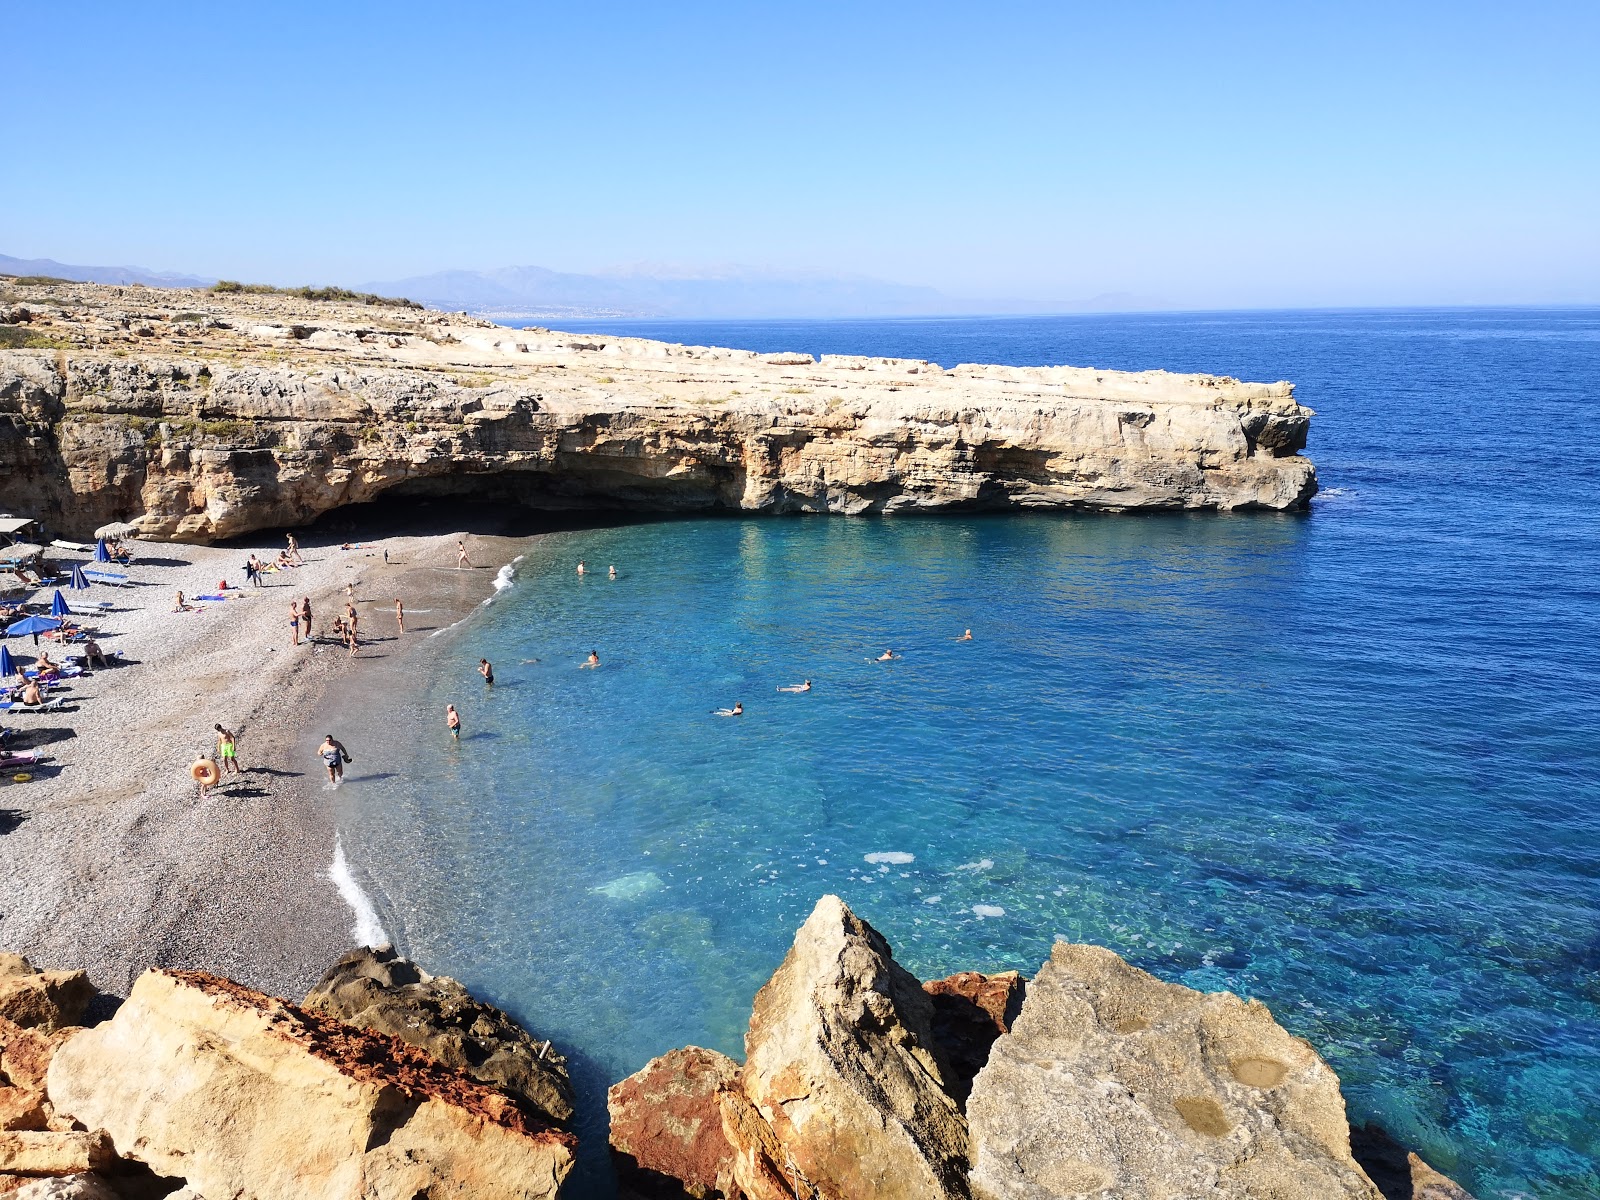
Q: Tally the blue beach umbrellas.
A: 5